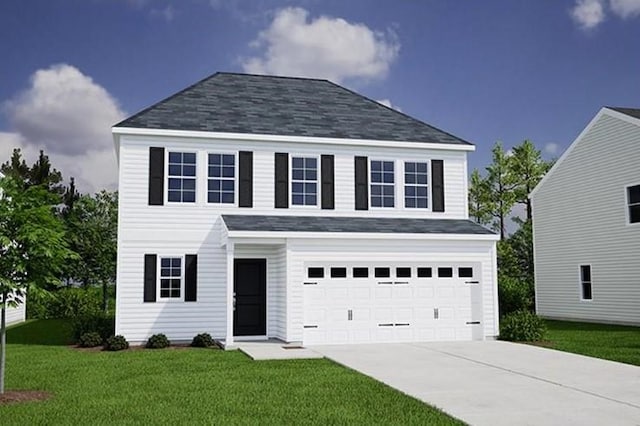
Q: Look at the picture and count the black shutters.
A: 8